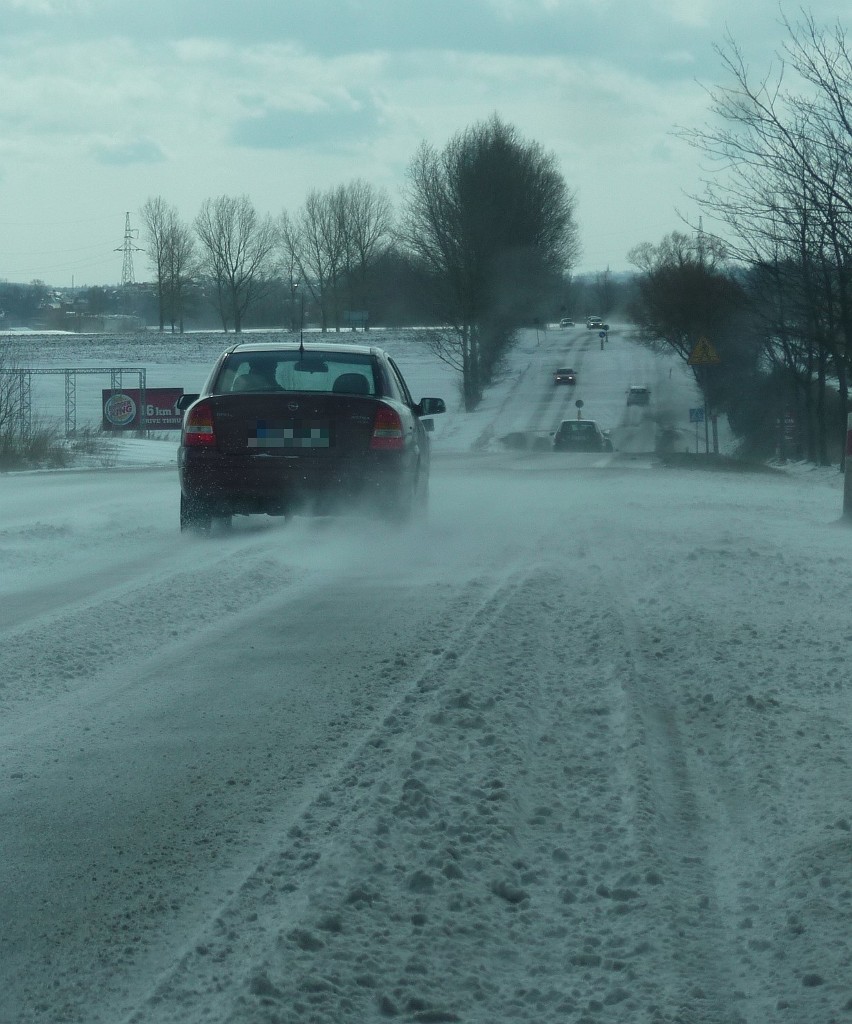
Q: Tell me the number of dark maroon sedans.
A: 1